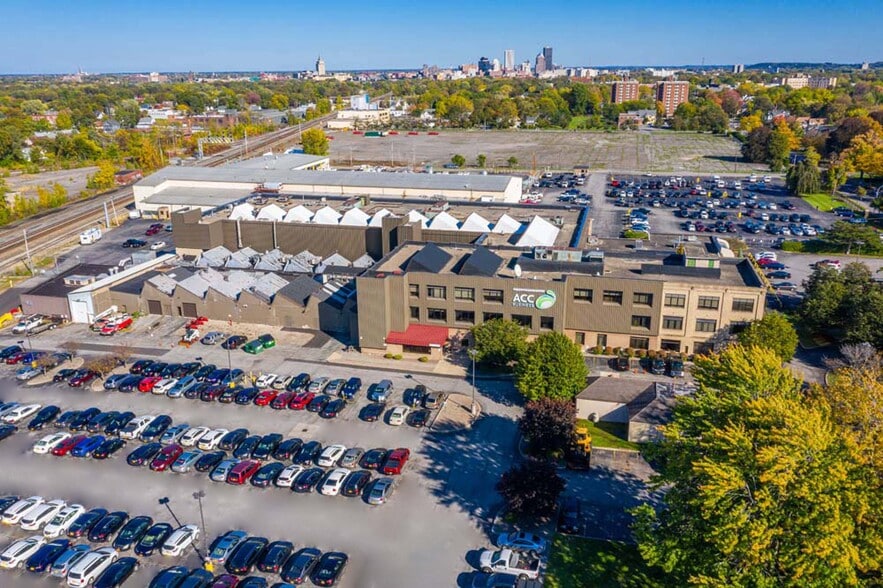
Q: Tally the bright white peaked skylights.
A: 11